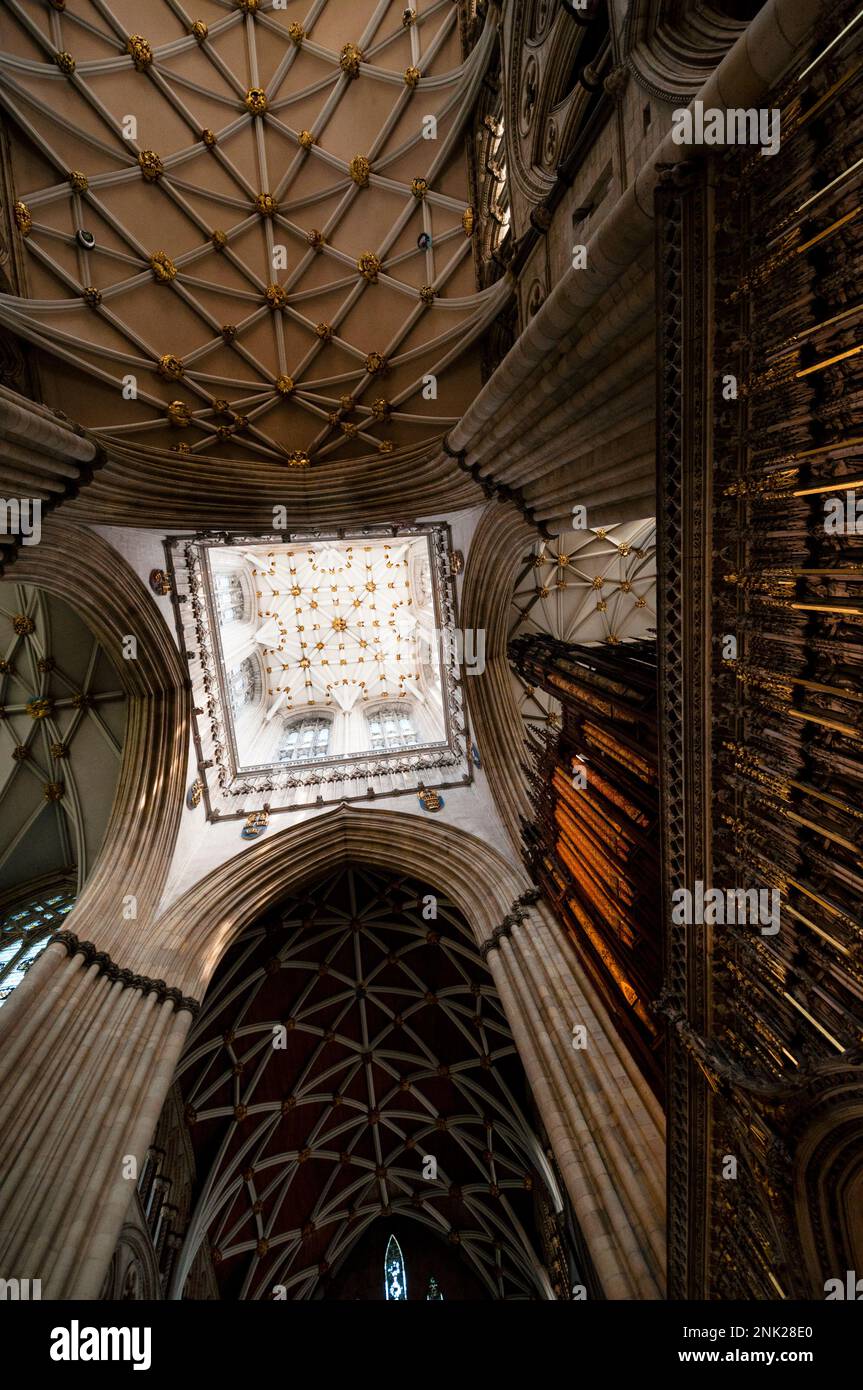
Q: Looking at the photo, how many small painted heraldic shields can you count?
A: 6